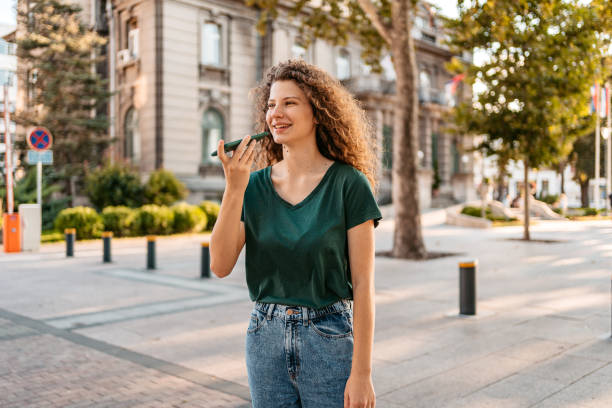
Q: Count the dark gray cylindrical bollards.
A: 5